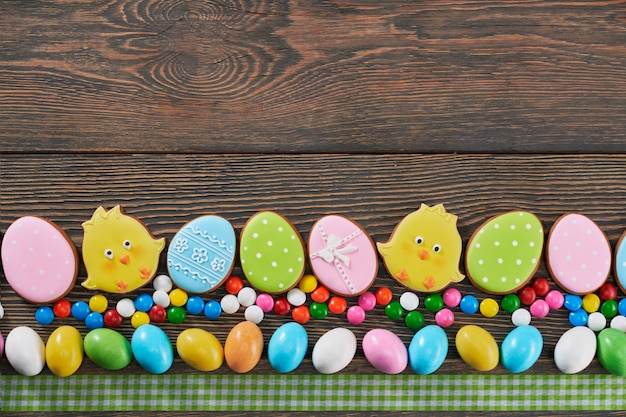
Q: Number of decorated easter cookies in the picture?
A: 9